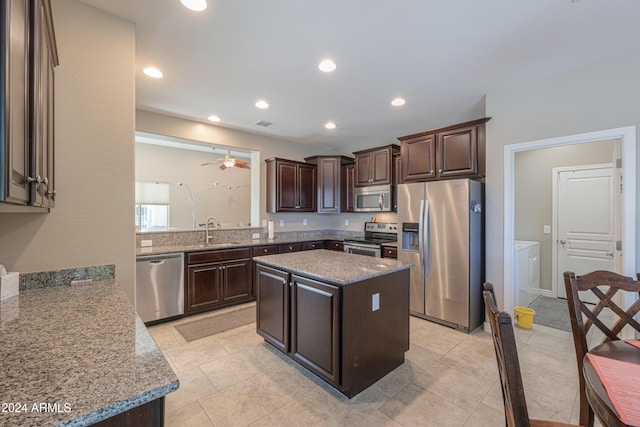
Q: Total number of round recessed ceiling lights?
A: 7